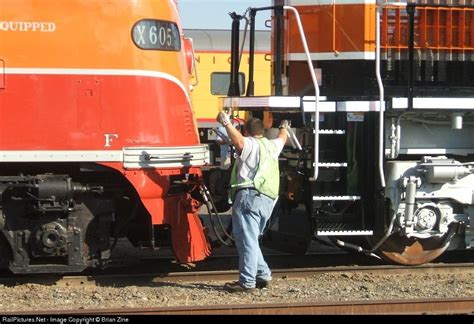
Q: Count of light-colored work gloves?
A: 2